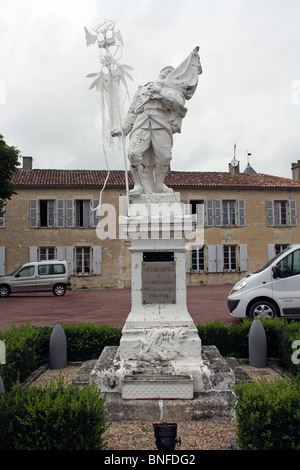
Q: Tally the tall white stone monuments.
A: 1